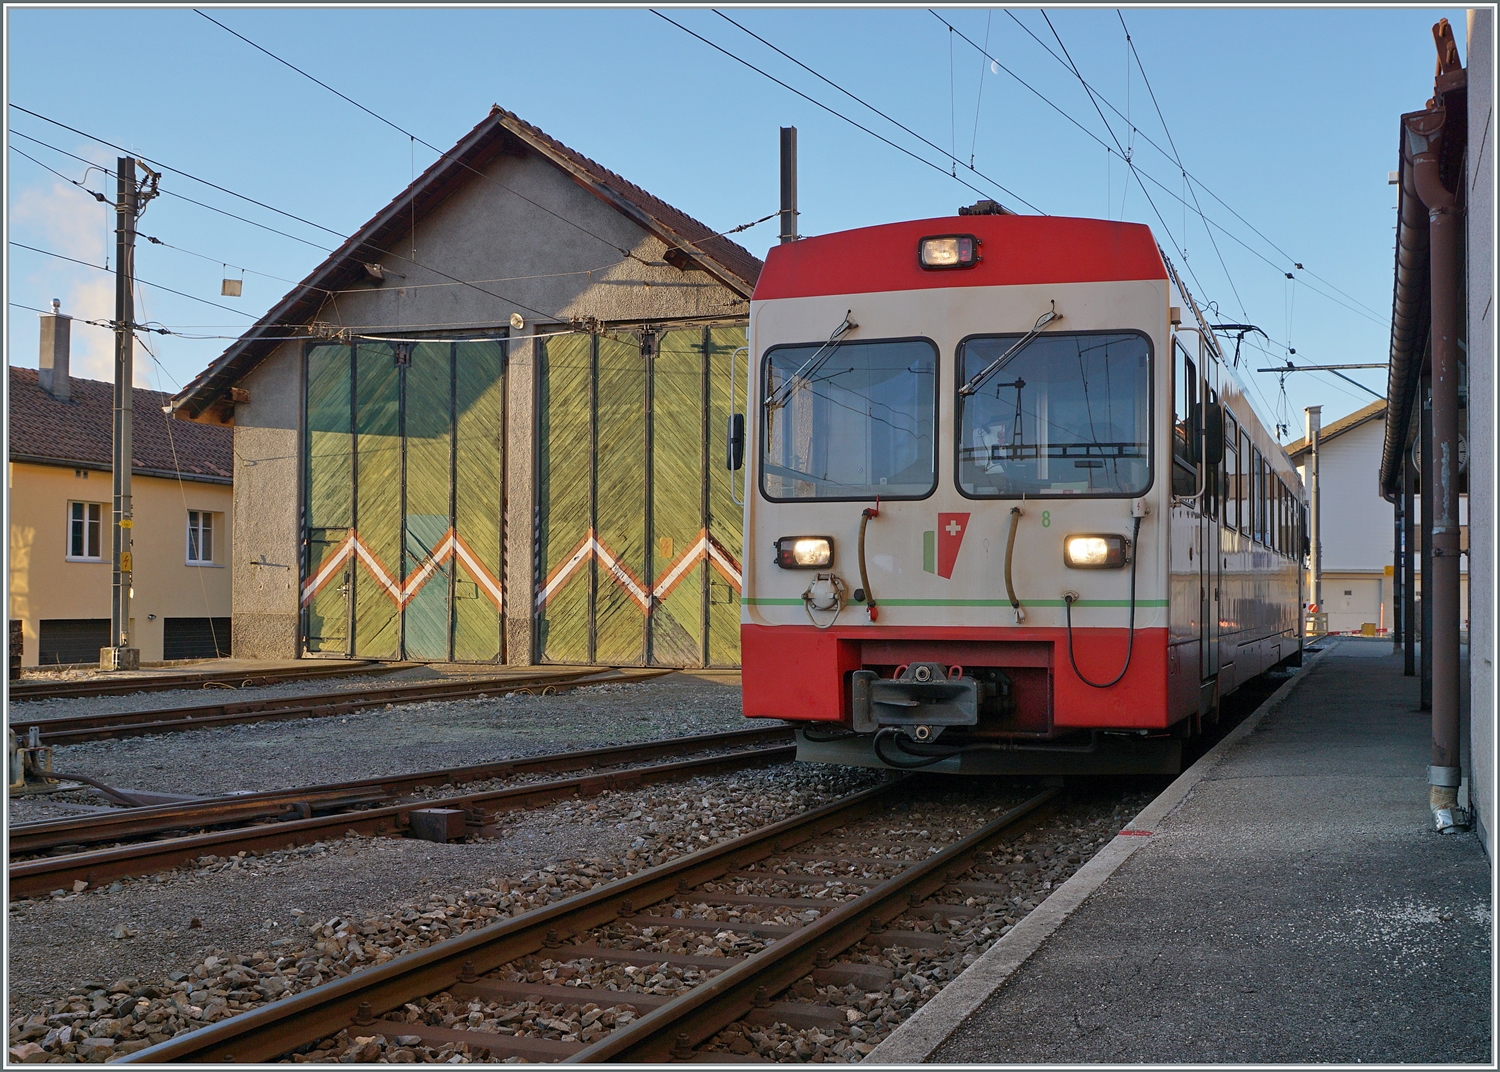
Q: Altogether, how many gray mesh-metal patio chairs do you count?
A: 0